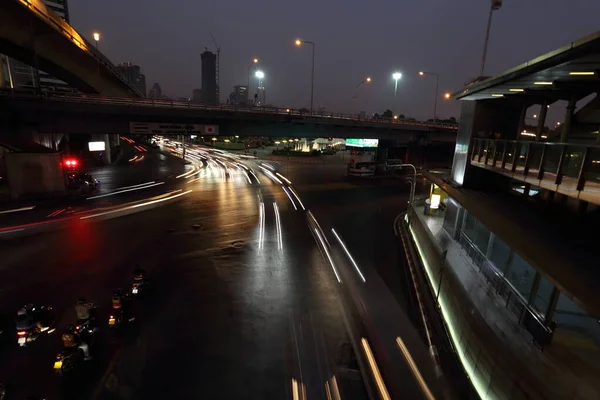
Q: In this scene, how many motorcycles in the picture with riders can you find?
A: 5